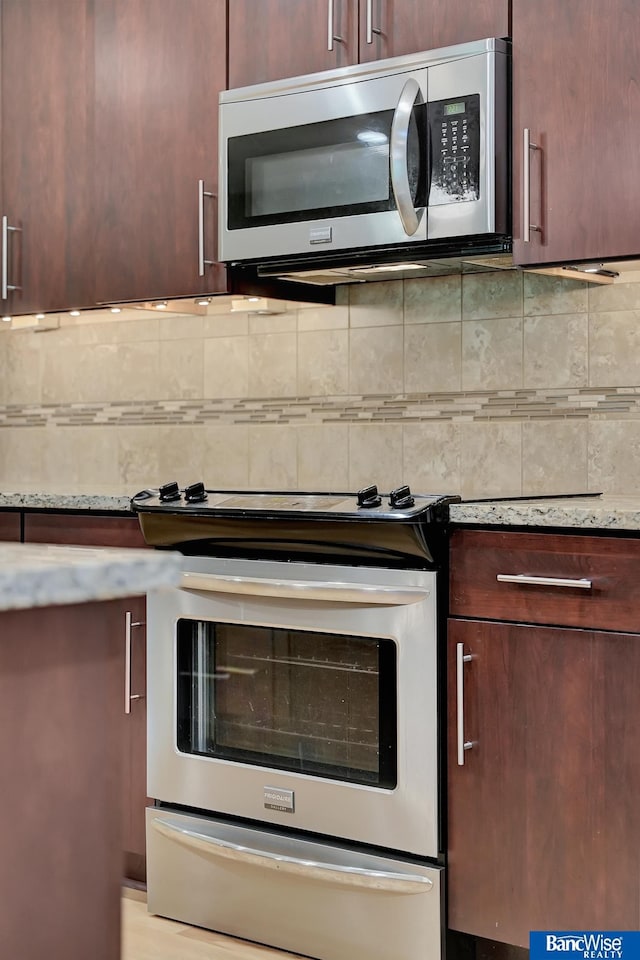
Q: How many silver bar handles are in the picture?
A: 8